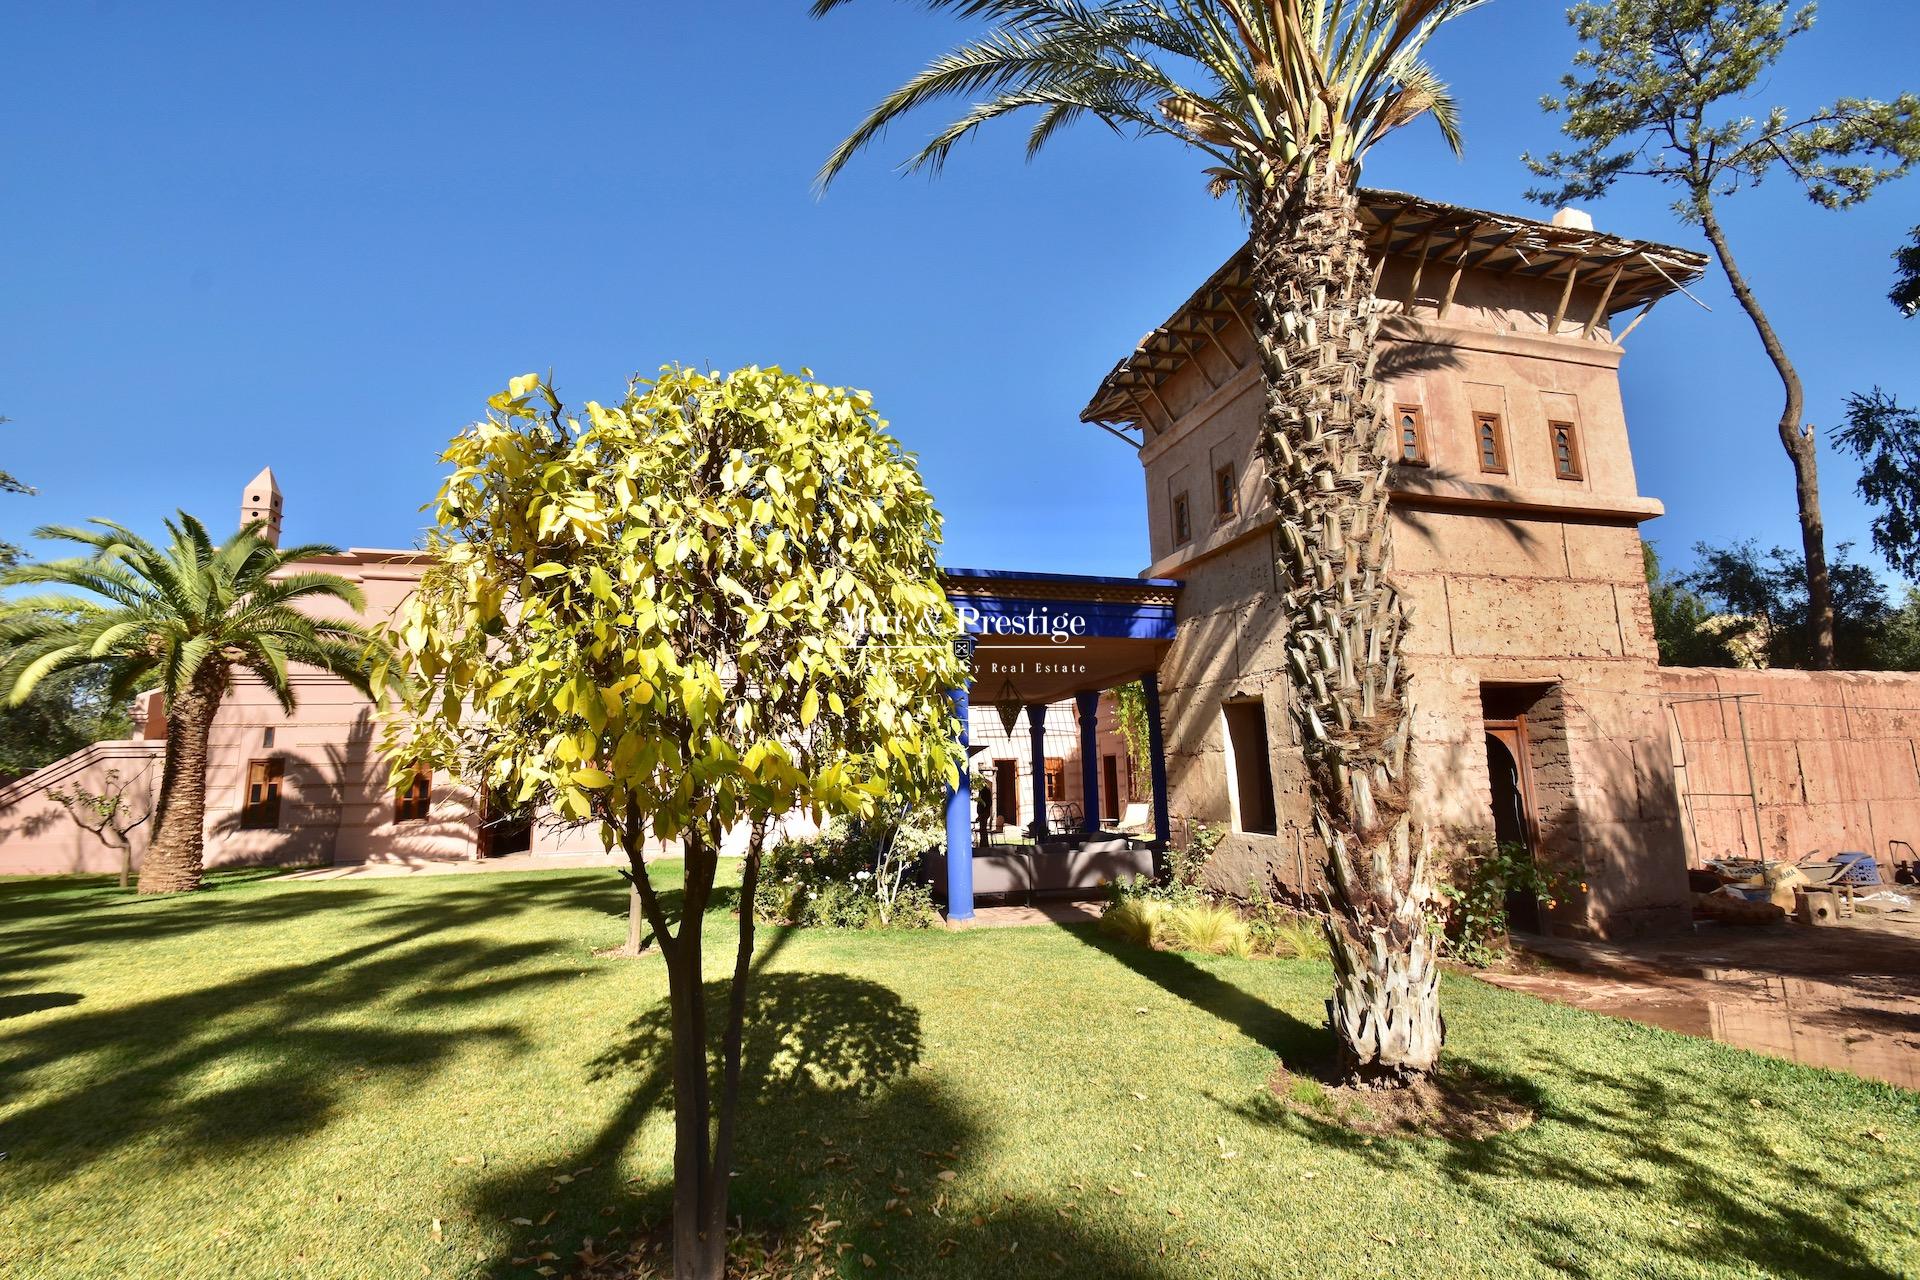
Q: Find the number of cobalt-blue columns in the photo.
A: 4